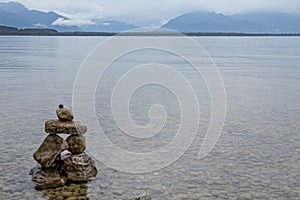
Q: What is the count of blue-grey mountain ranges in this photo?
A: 2